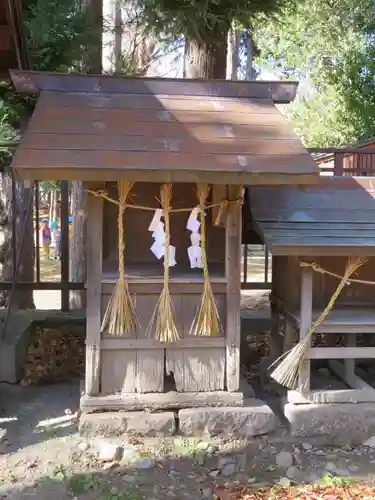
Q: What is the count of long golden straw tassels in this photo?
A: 4